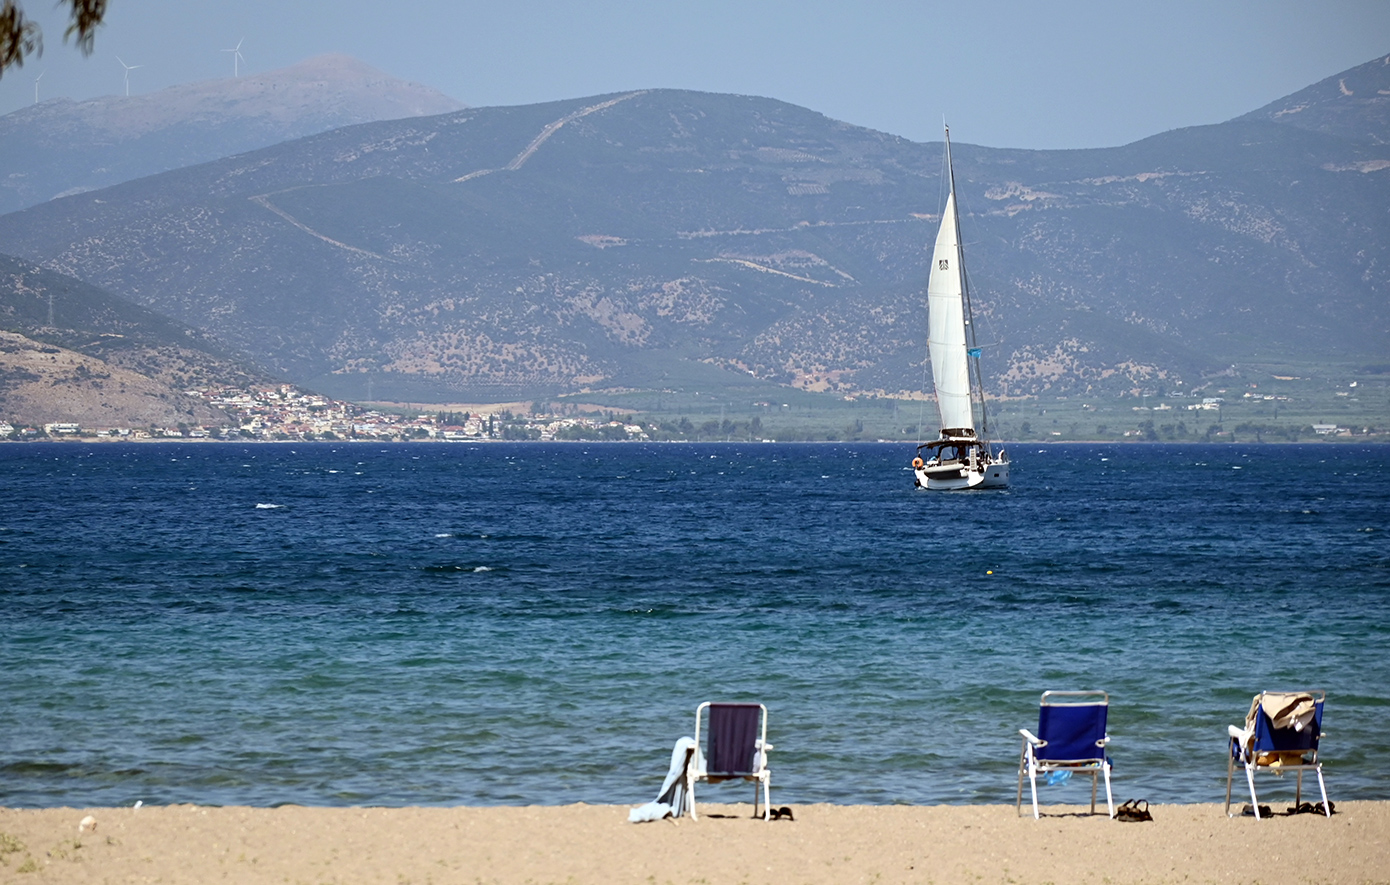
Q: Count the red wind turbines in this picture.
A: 0